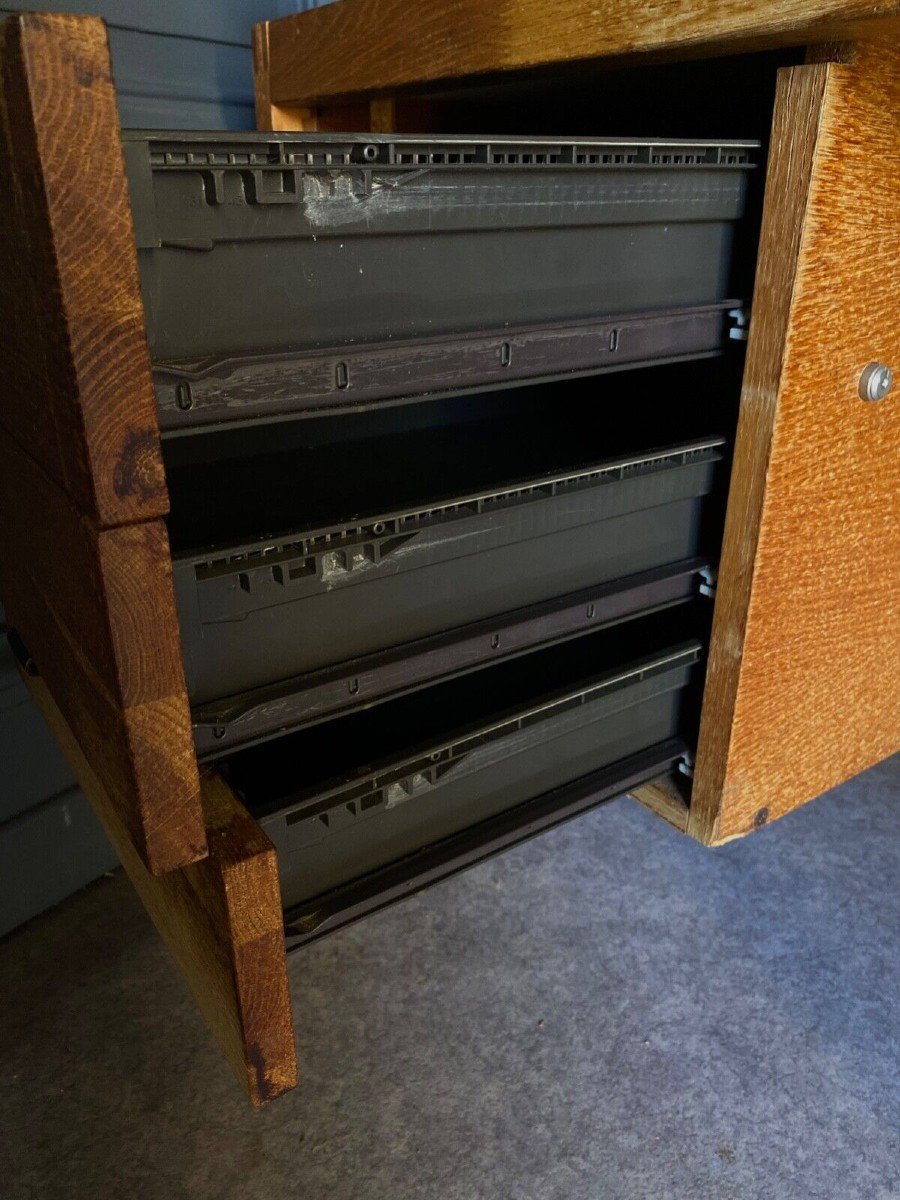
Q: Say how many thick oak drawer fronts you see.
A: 3